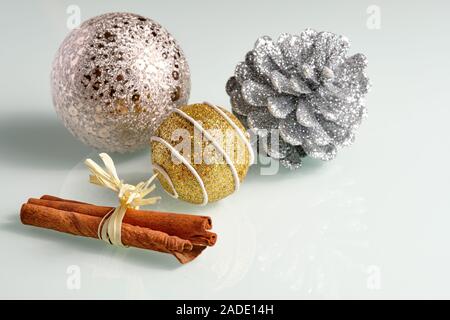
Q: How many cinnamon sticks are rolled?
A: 3